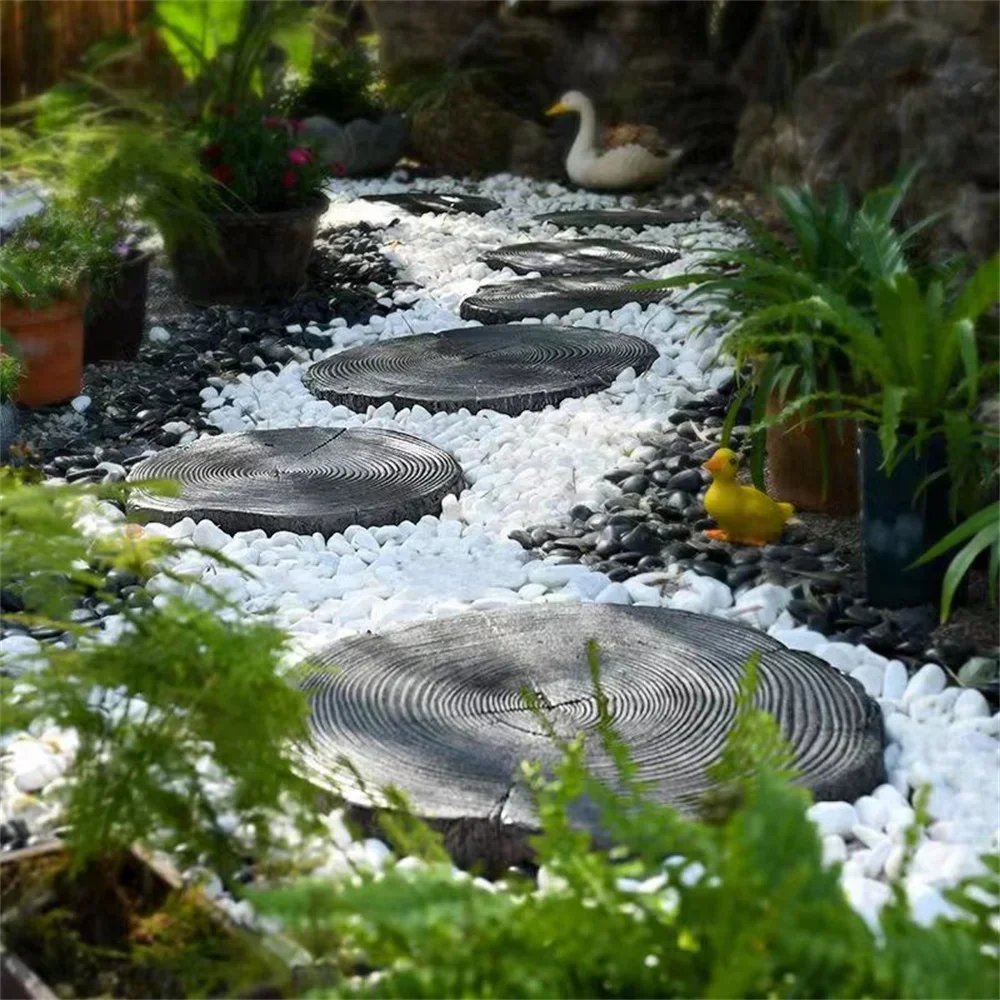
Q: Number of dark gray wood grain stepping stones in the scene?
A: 7